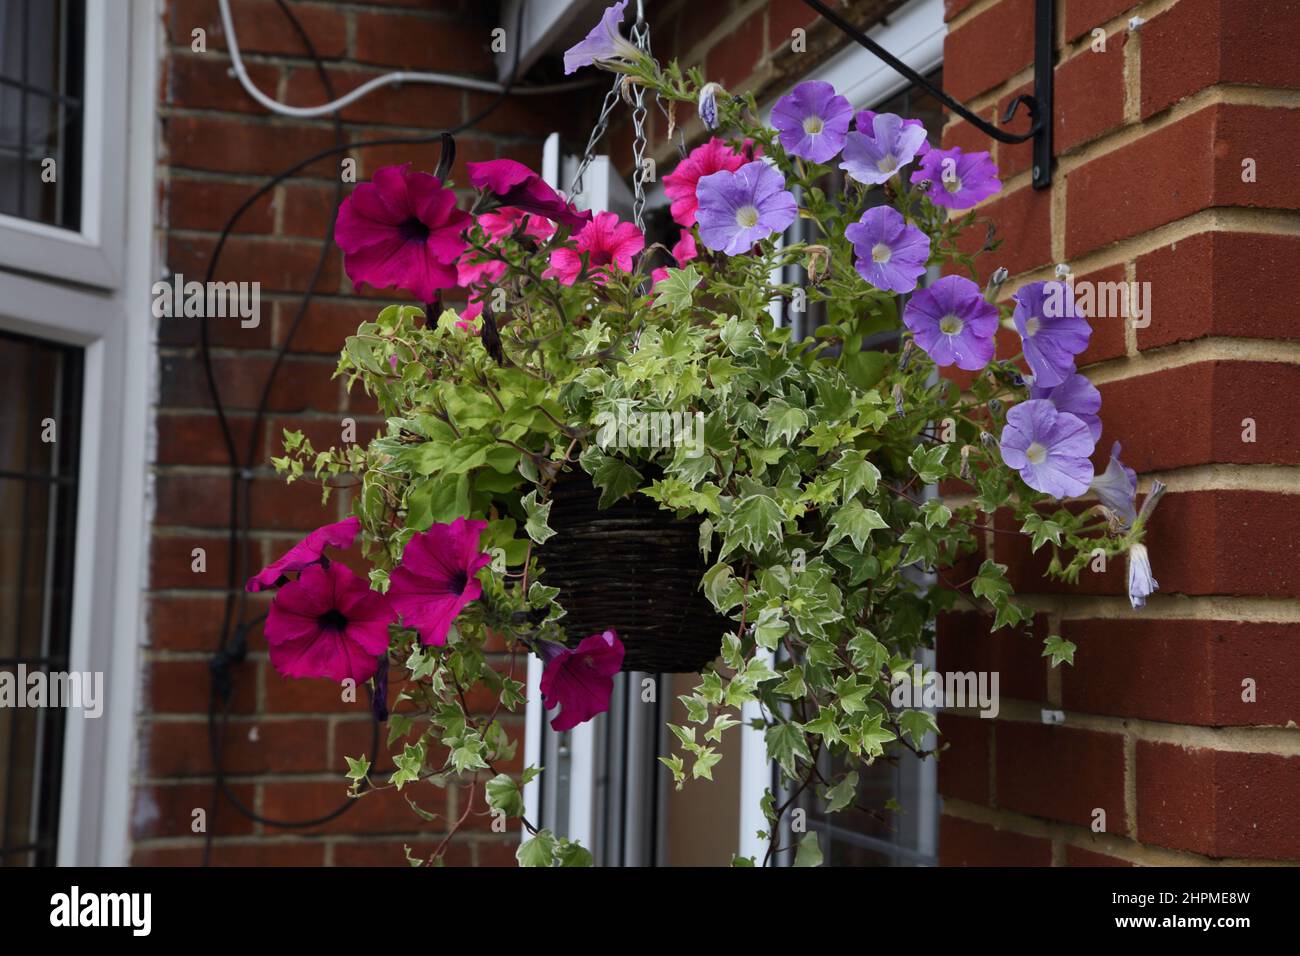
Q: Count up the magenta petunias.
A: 6